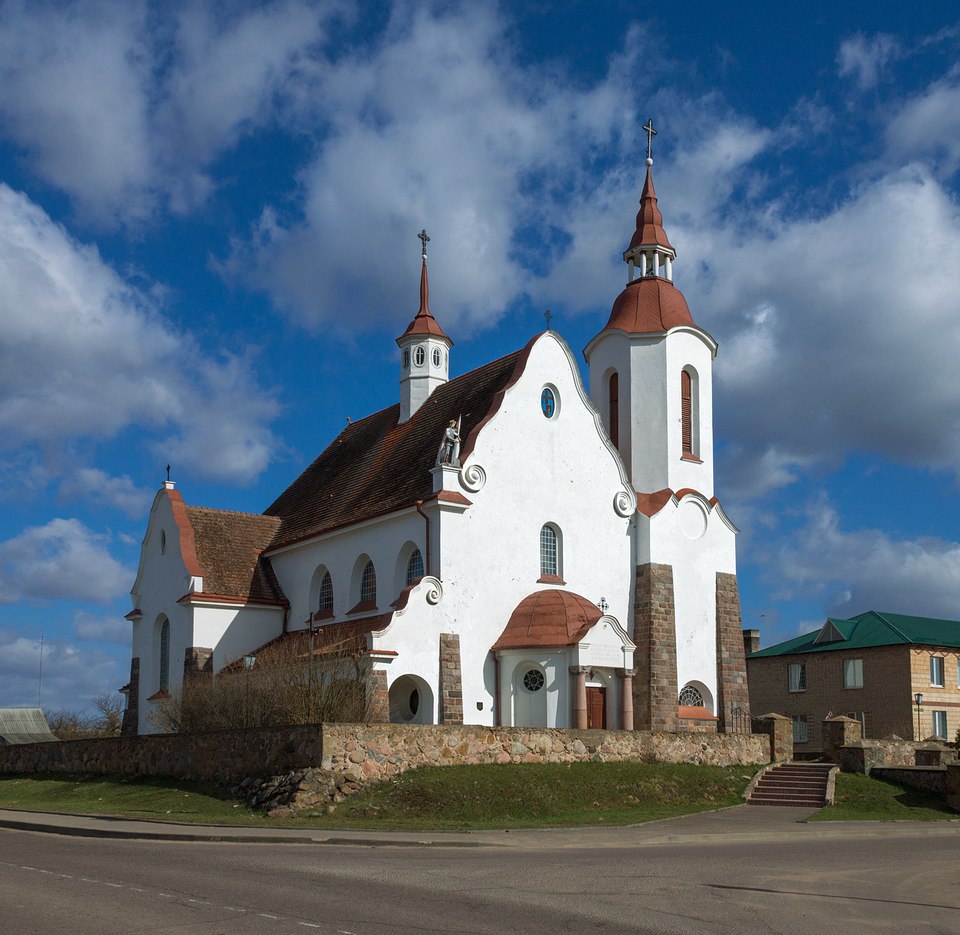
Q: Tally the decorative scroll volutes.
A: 3